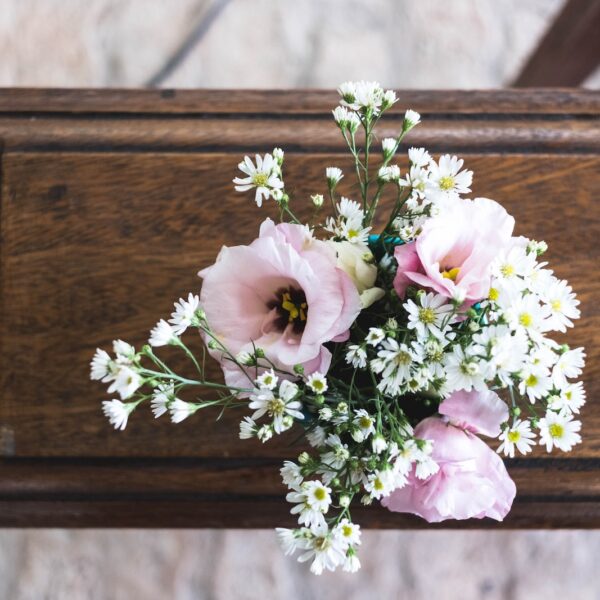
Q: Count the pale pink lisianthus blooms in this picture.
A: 3